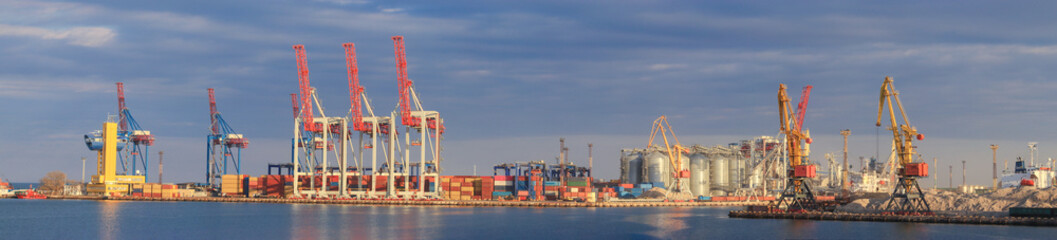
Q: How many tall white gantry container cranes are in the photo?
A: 3